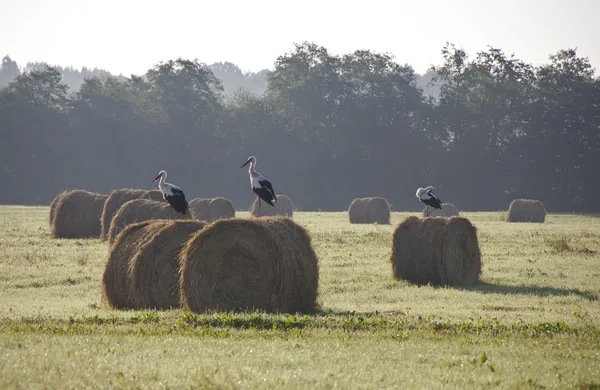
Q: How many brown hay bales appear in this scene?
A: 11